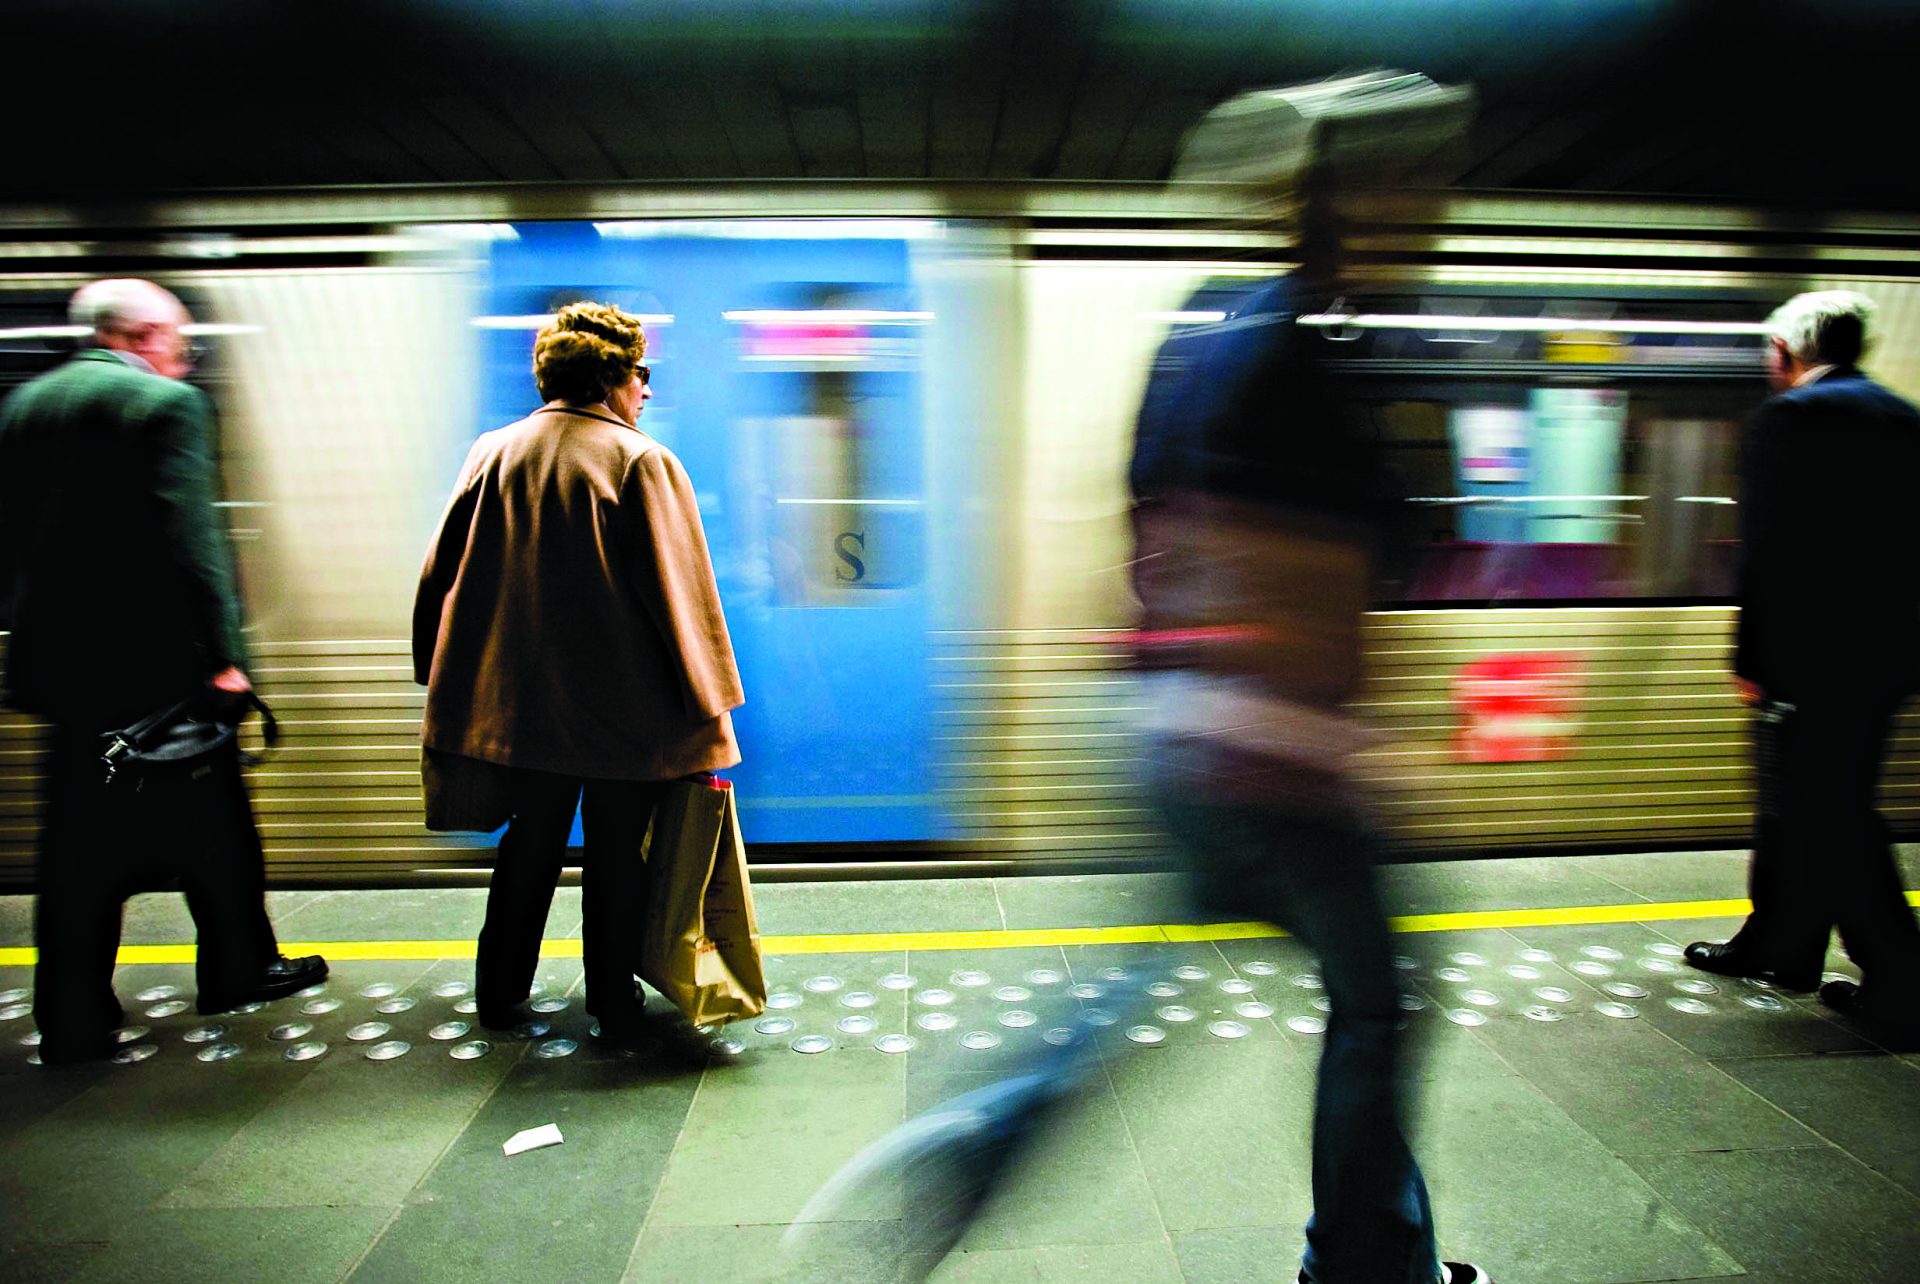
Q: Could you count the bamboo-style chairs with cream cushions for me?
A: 0